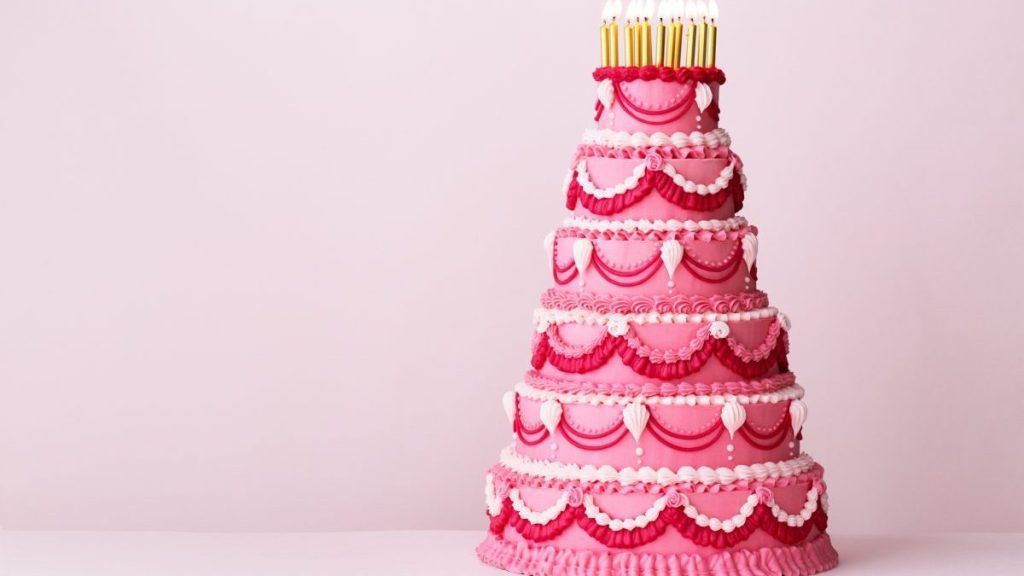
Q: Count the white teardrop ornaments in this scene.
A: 11